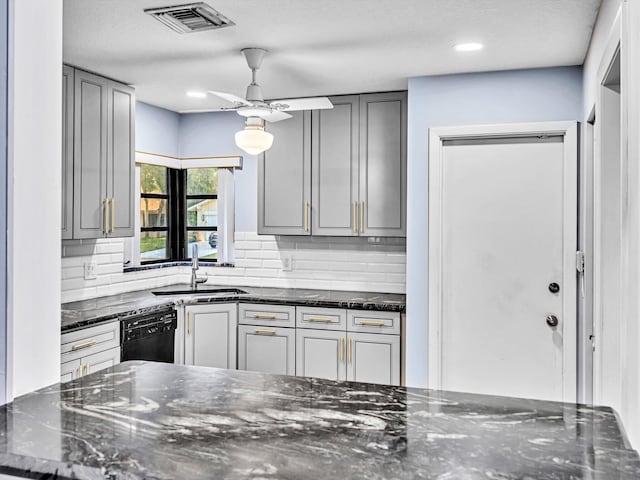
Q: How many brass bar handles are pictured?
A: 15